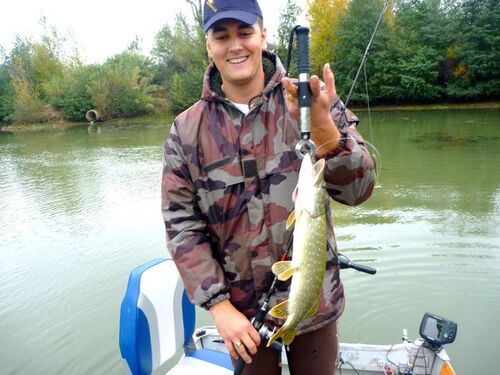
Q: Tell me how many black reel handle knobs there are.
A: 1